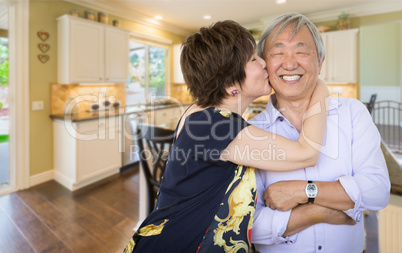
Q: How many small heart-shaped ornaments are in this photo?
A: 3